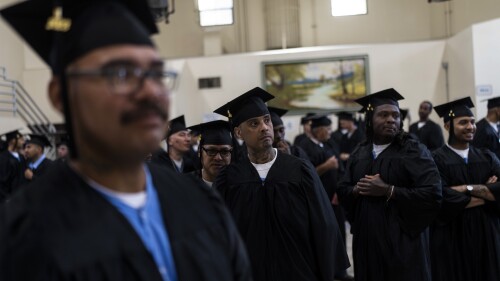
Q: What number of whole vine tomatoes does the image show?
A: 0